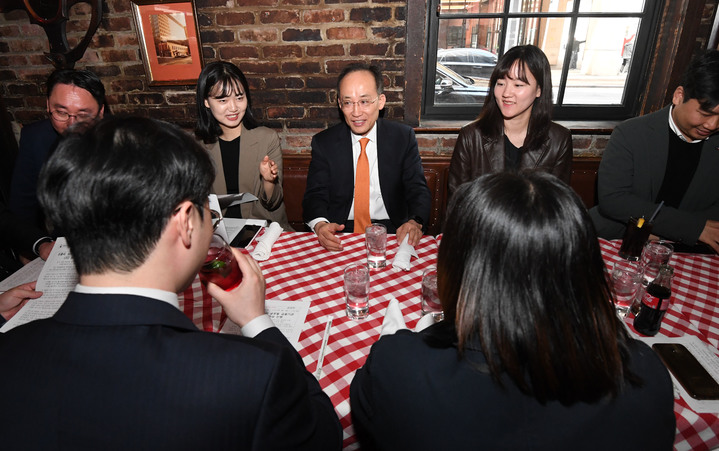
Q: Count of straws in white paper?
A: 1